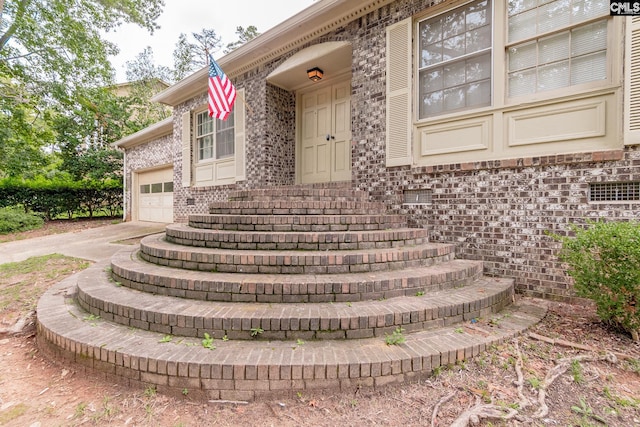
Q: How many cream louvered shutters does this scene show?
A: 4